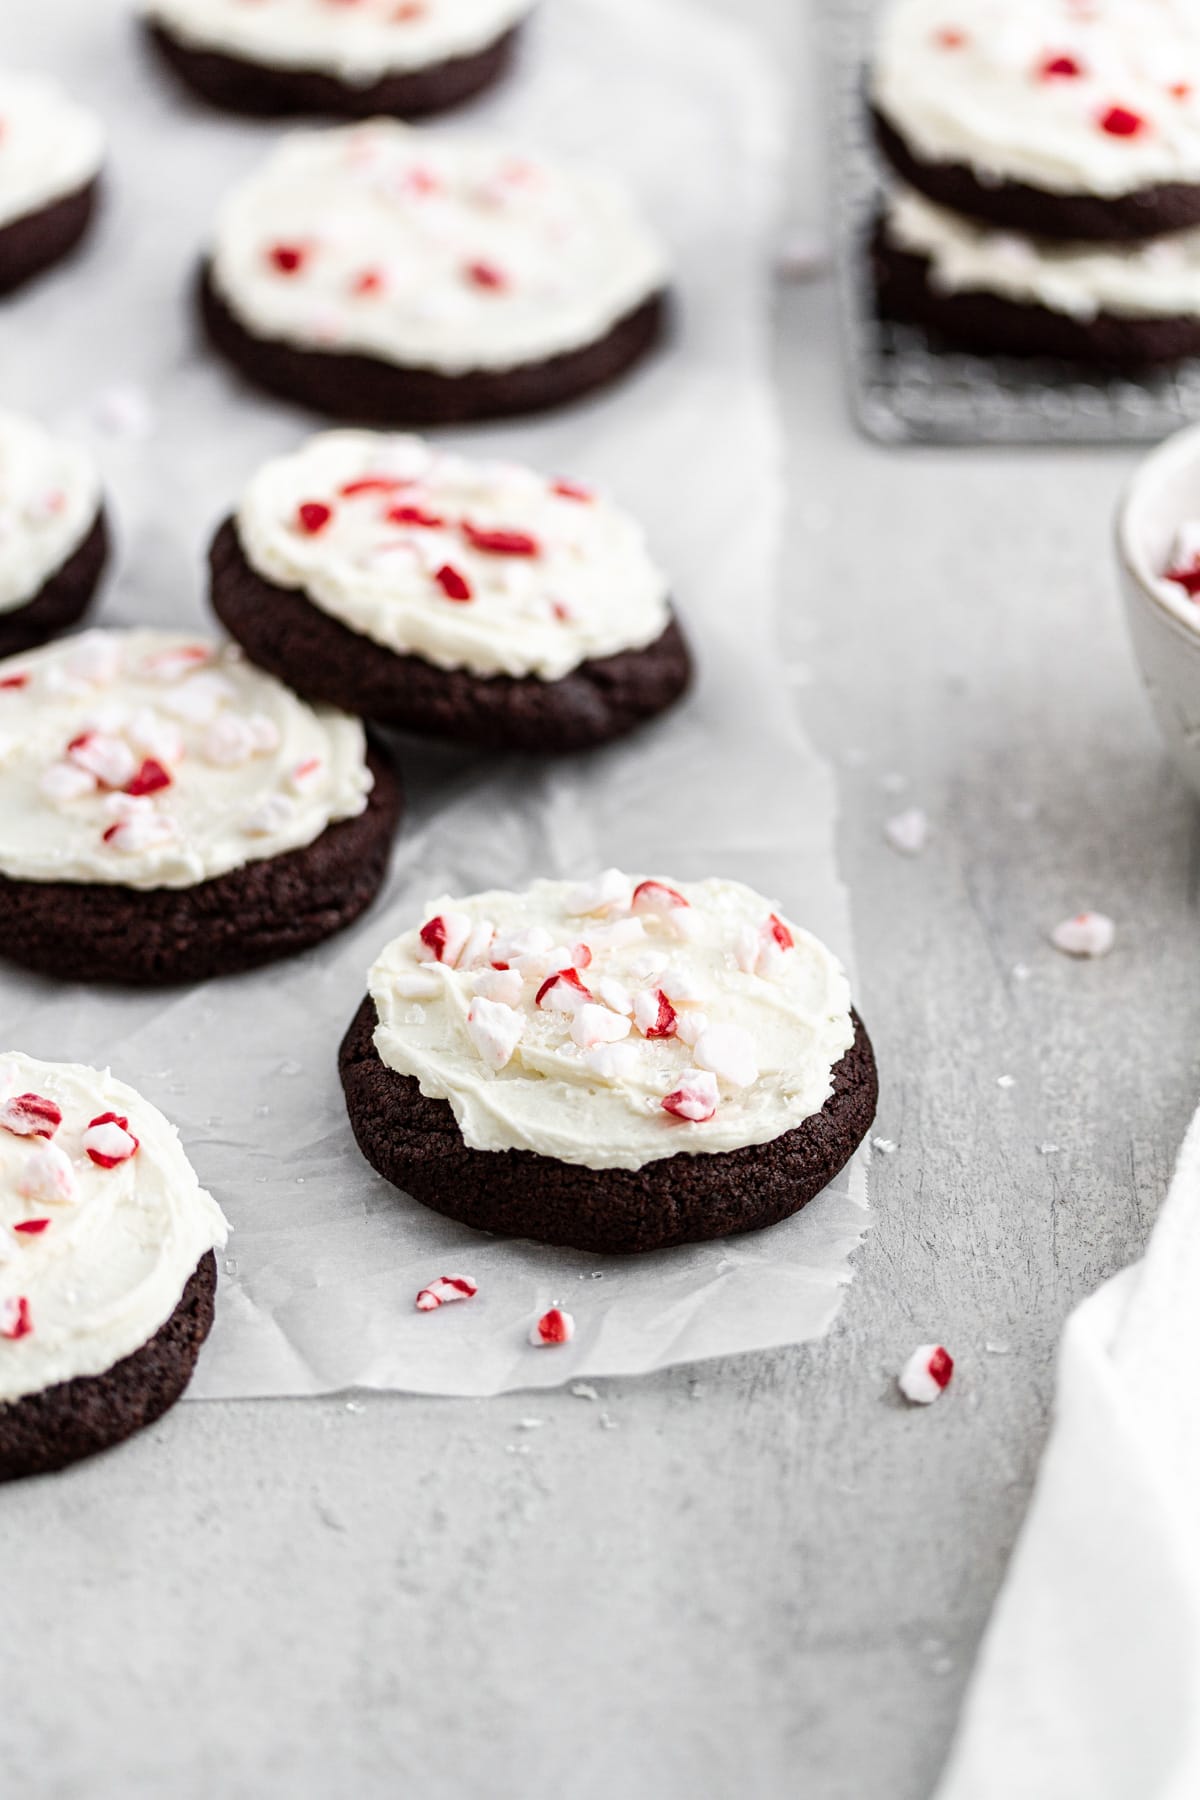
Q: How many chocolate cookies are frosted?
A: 10